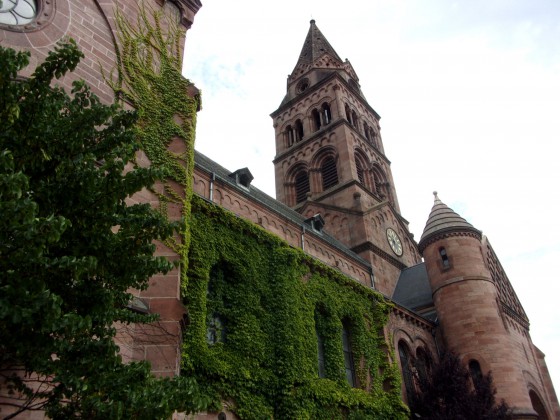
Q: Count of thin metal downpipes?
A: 3